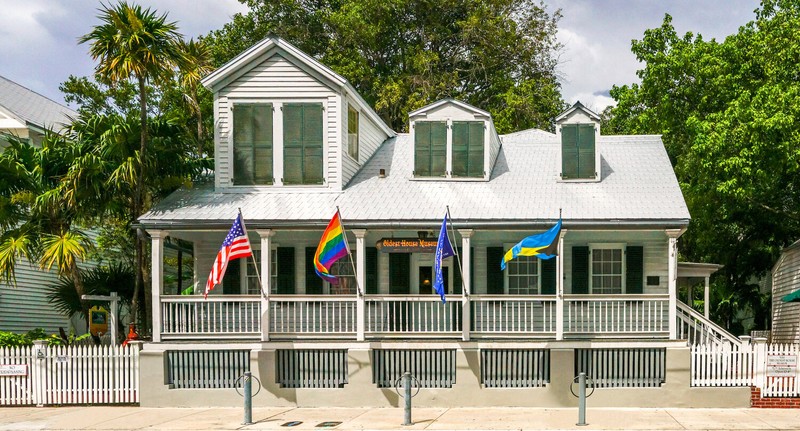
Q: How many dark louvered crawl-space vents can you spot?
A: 5